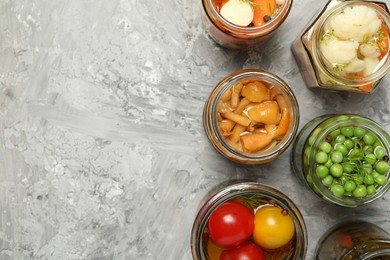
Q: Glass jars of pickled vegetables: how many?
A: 6